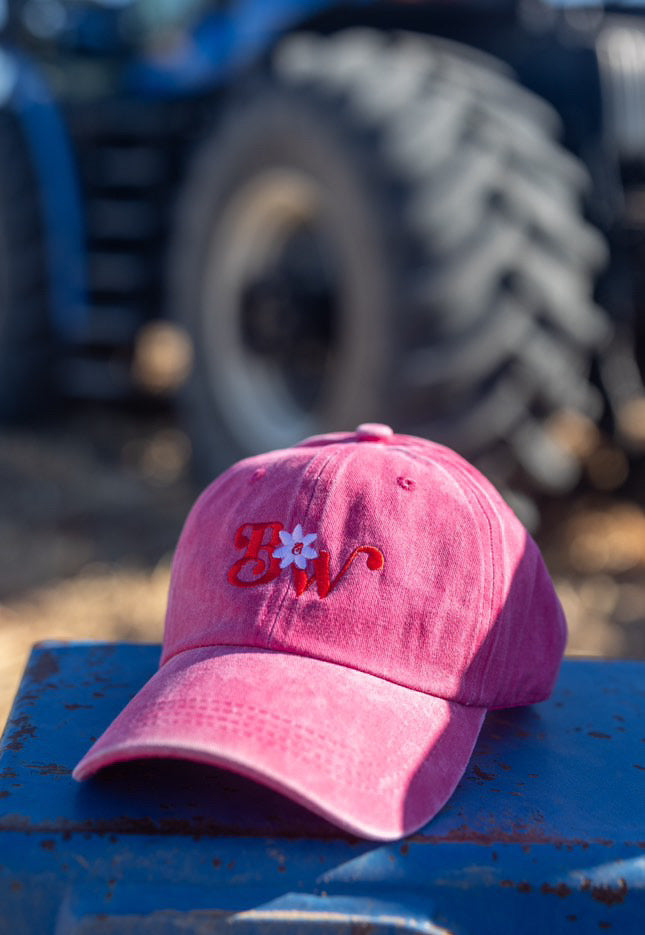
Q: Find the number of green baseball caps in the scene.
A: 0